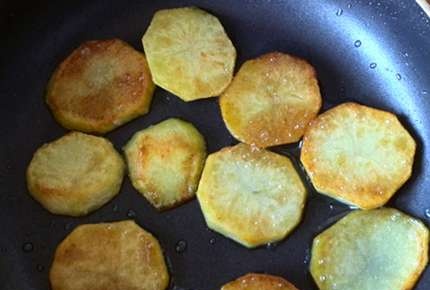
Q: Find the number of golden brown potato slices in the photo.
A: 10